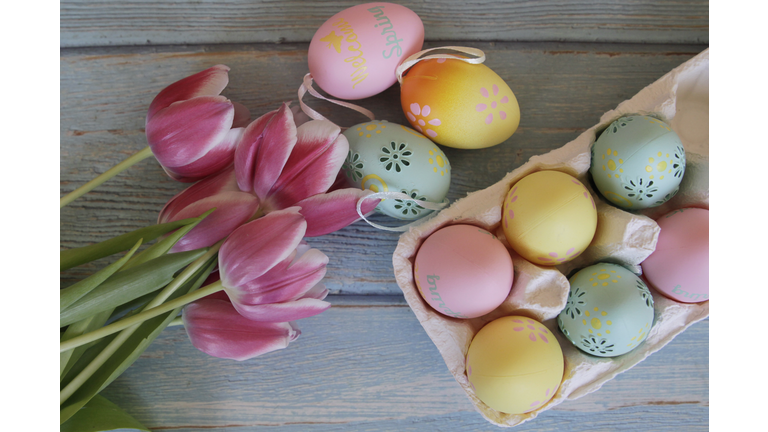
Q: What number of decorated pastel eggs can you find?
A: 9